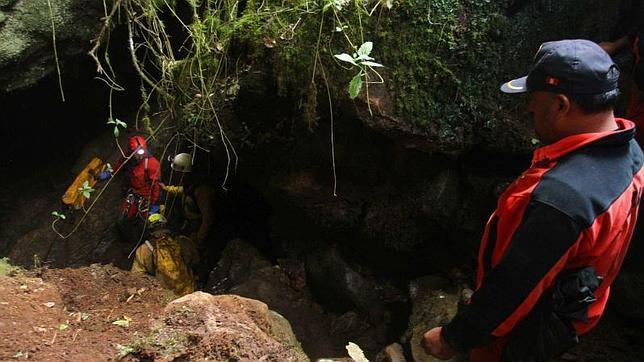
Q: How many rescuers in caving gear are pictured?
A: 3